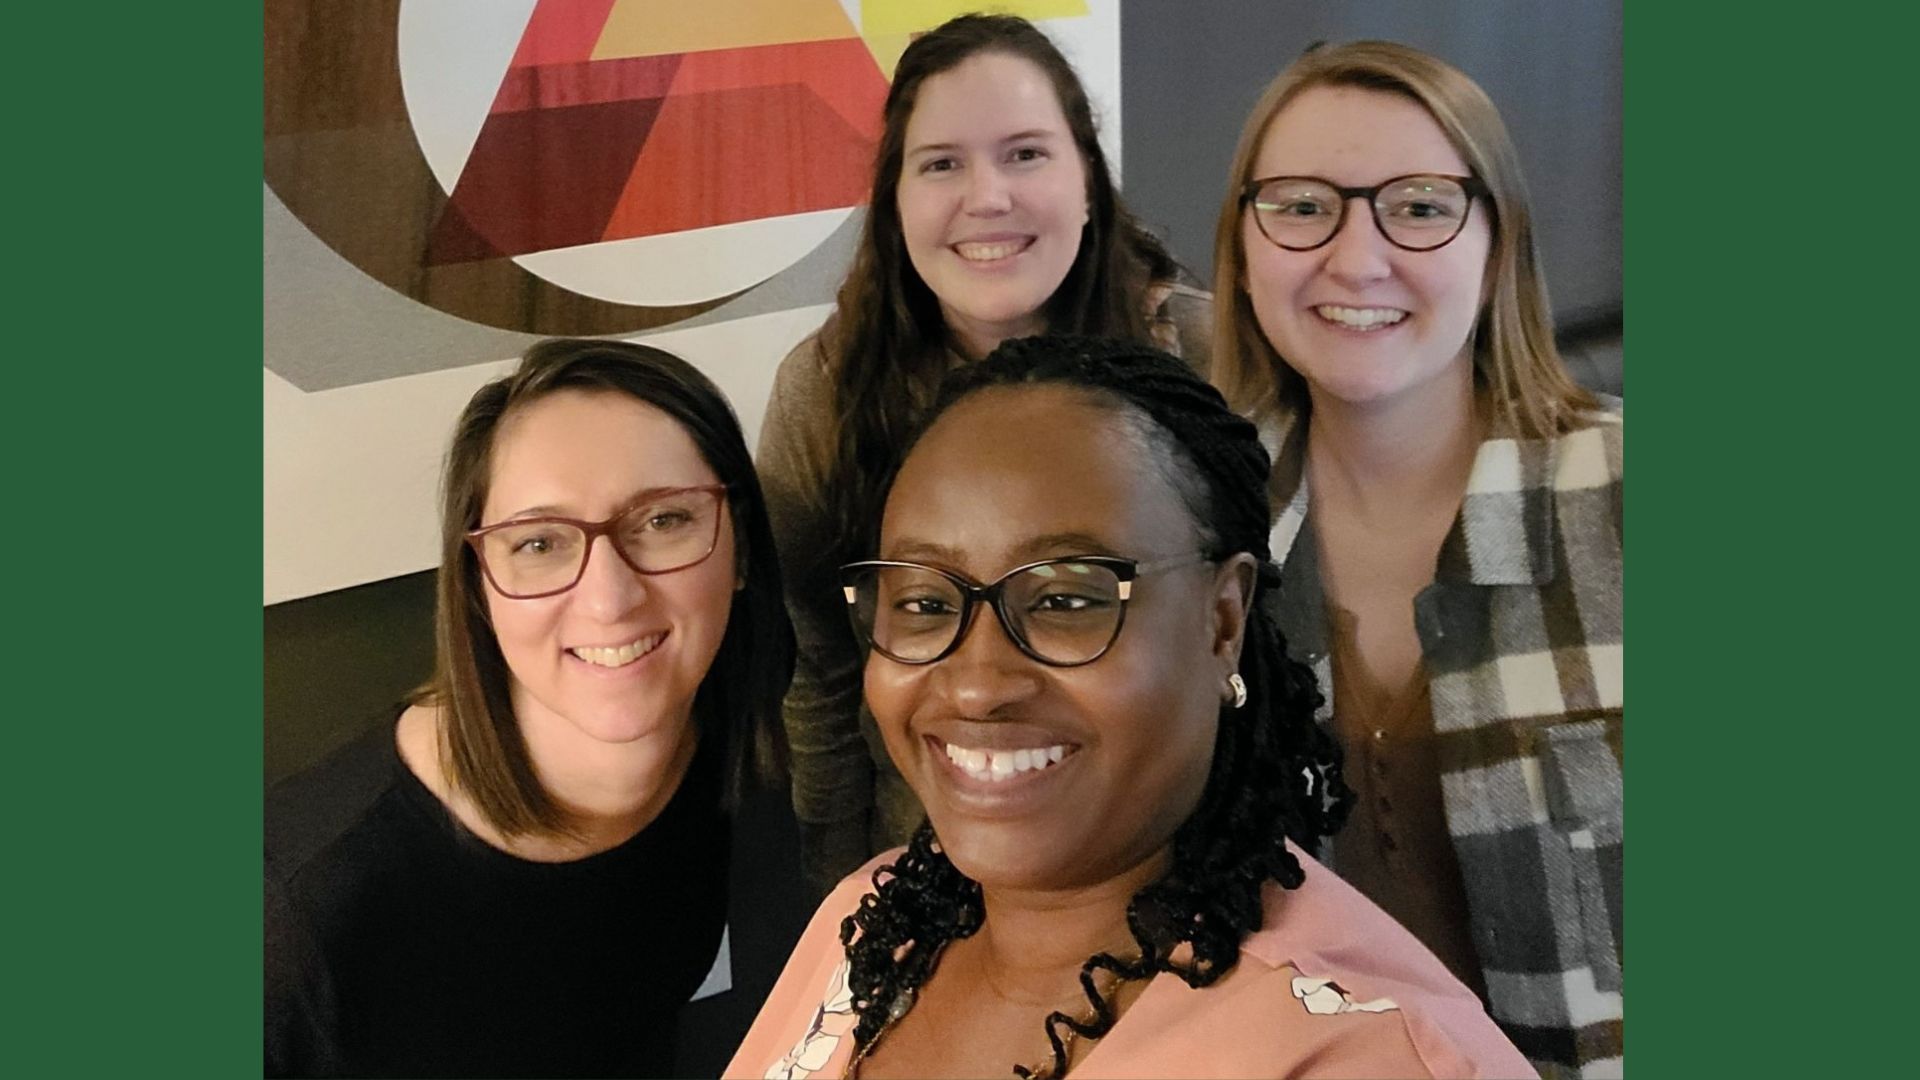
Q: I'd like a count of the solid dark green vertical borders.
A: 2